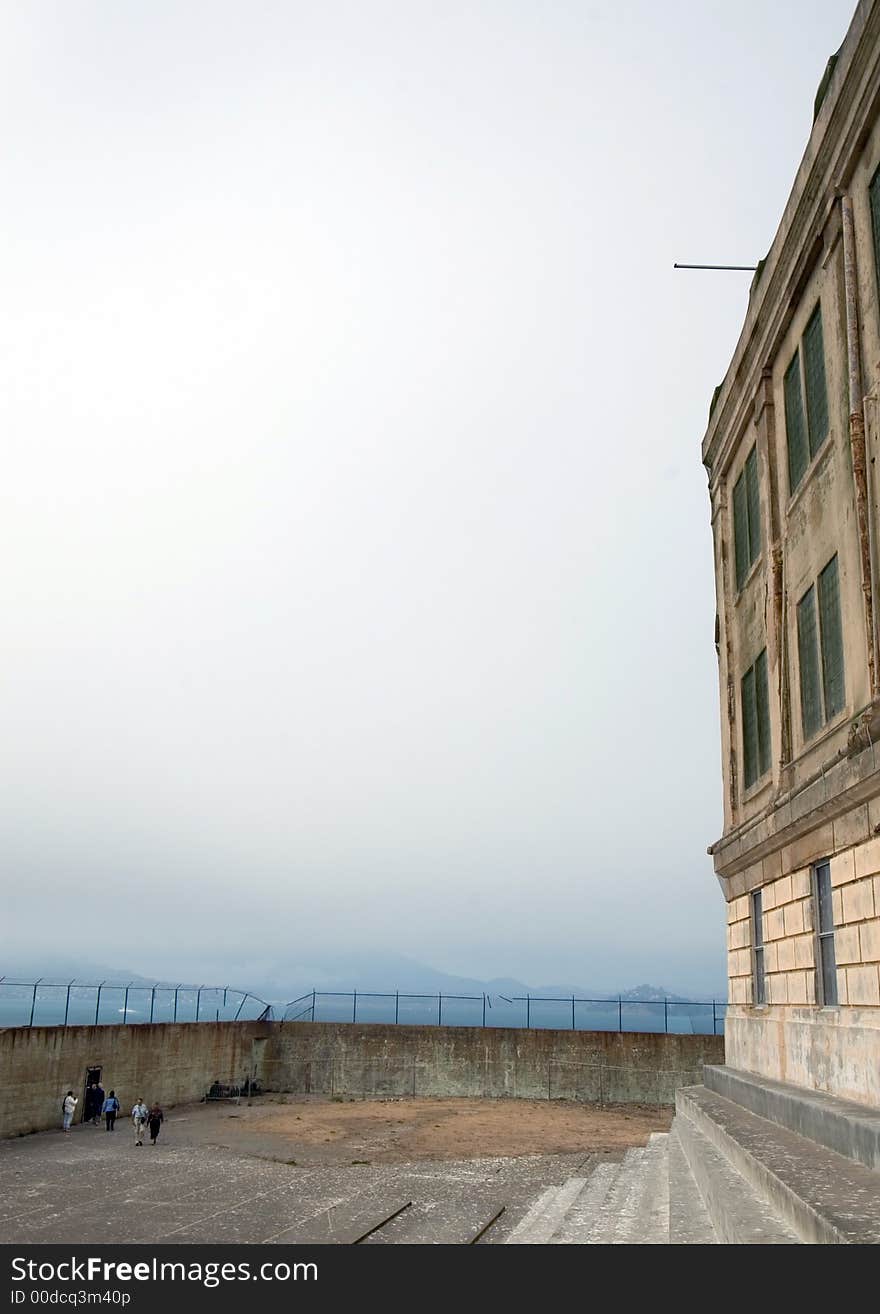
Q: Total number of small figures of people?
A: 6